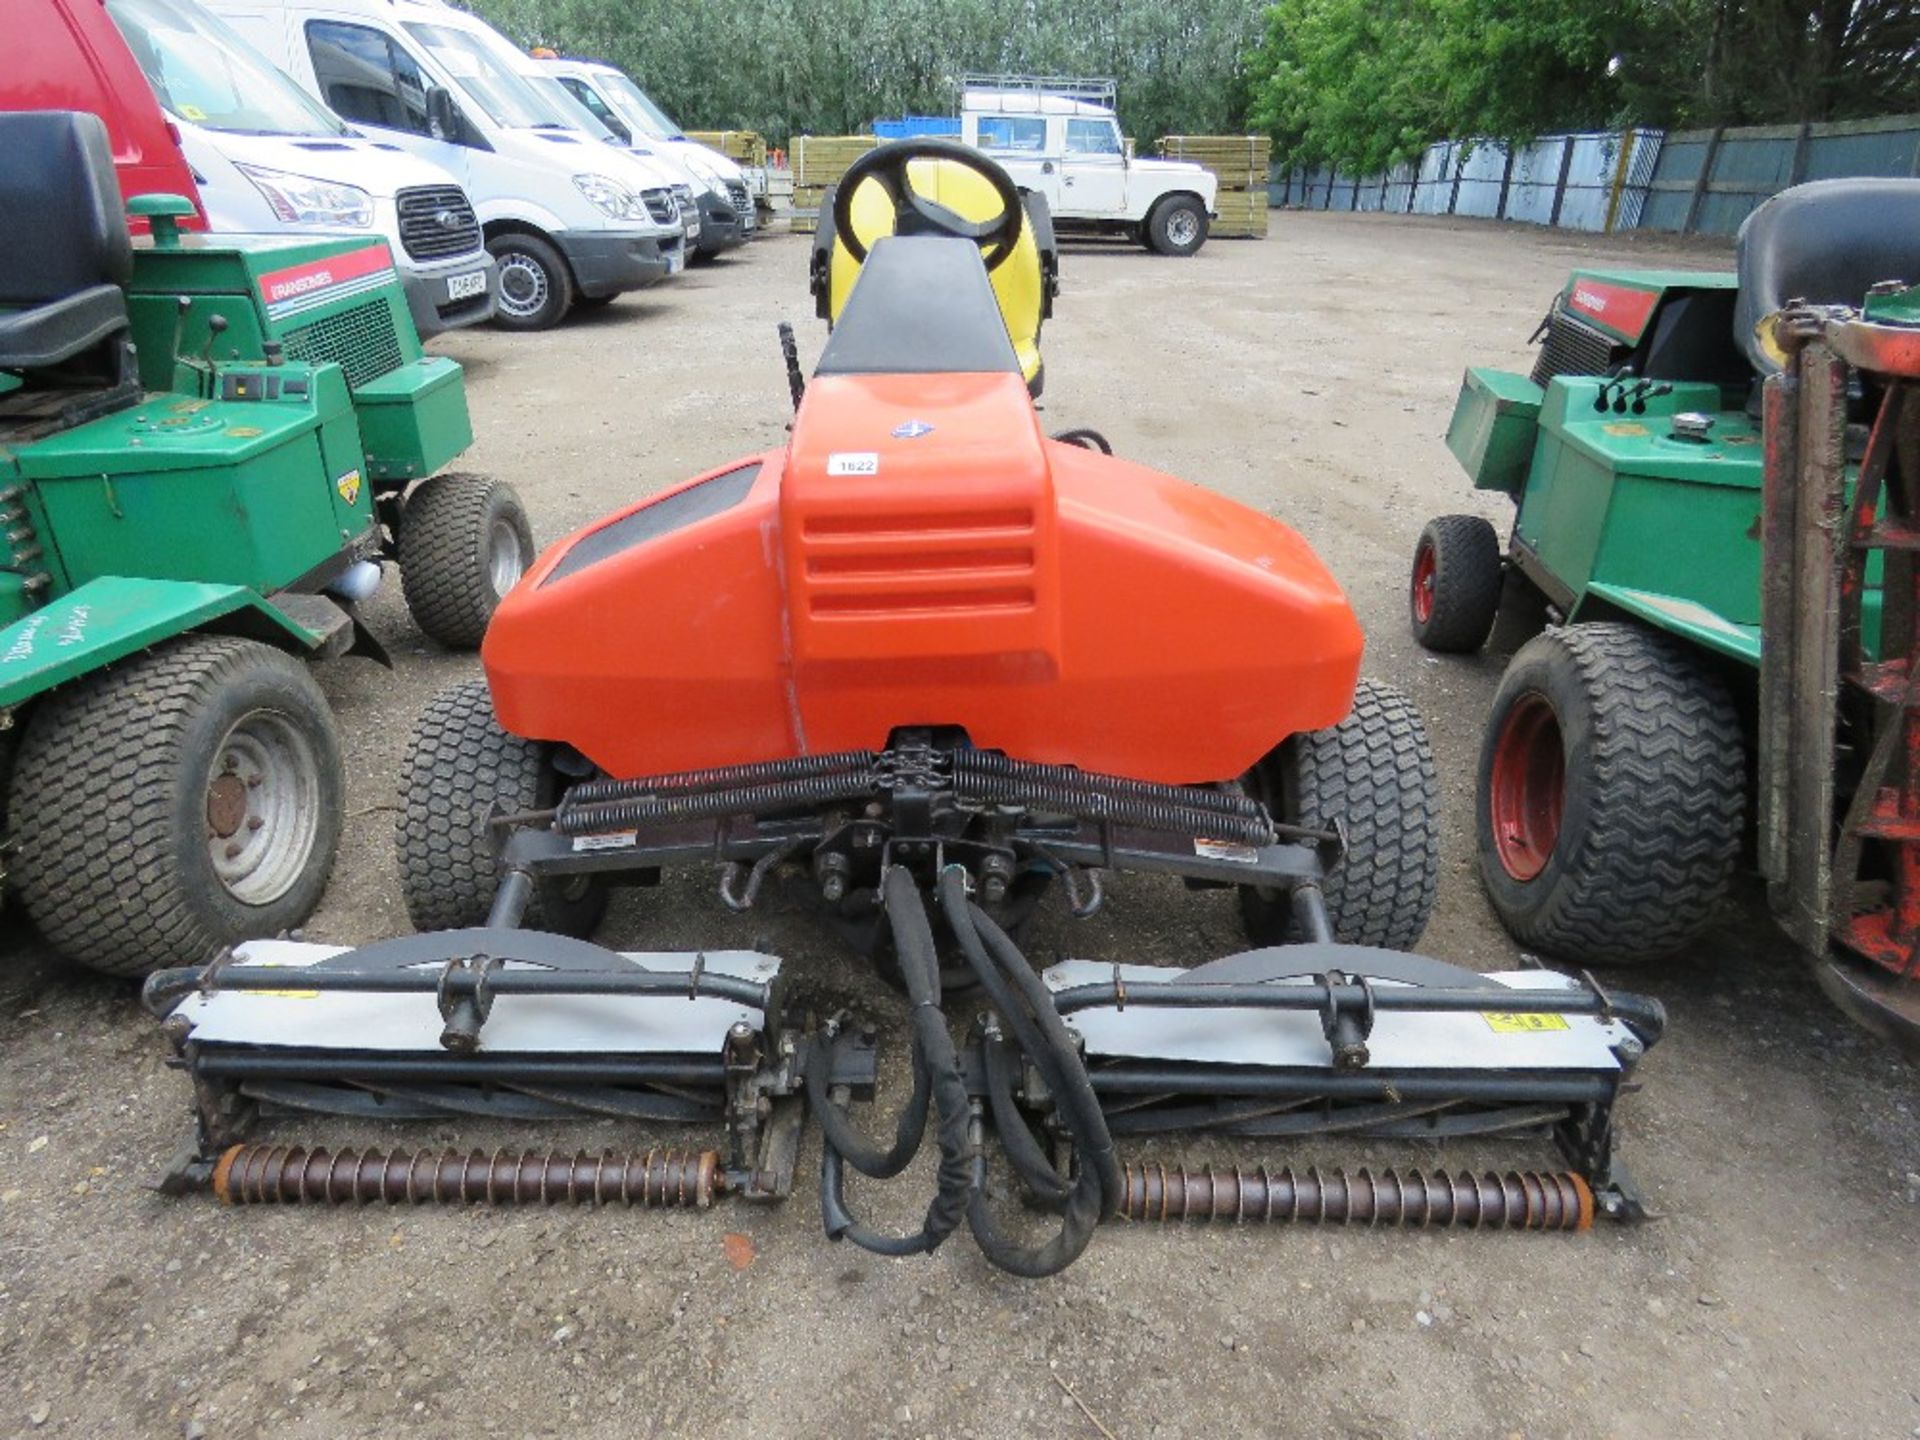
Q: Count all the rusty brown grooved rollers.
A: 2